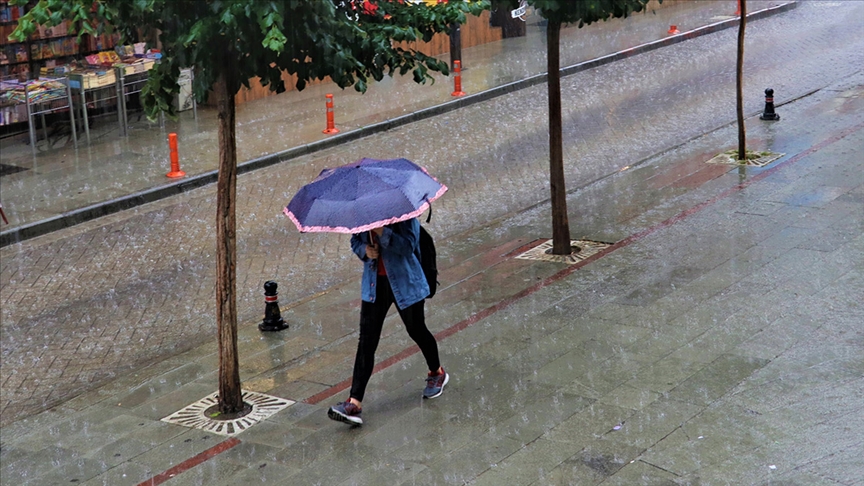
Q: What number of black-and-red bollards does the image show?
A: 2